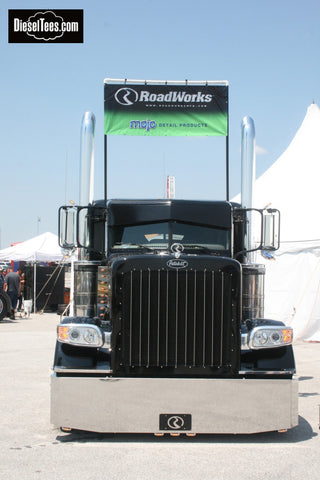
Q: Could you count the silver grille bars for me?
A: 11